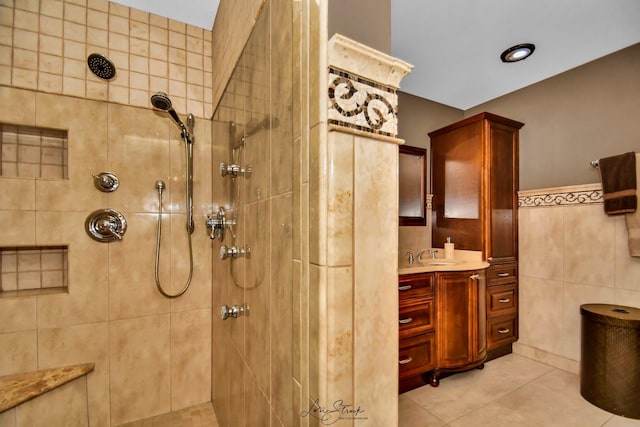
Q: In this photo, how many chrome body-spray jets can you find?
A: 3